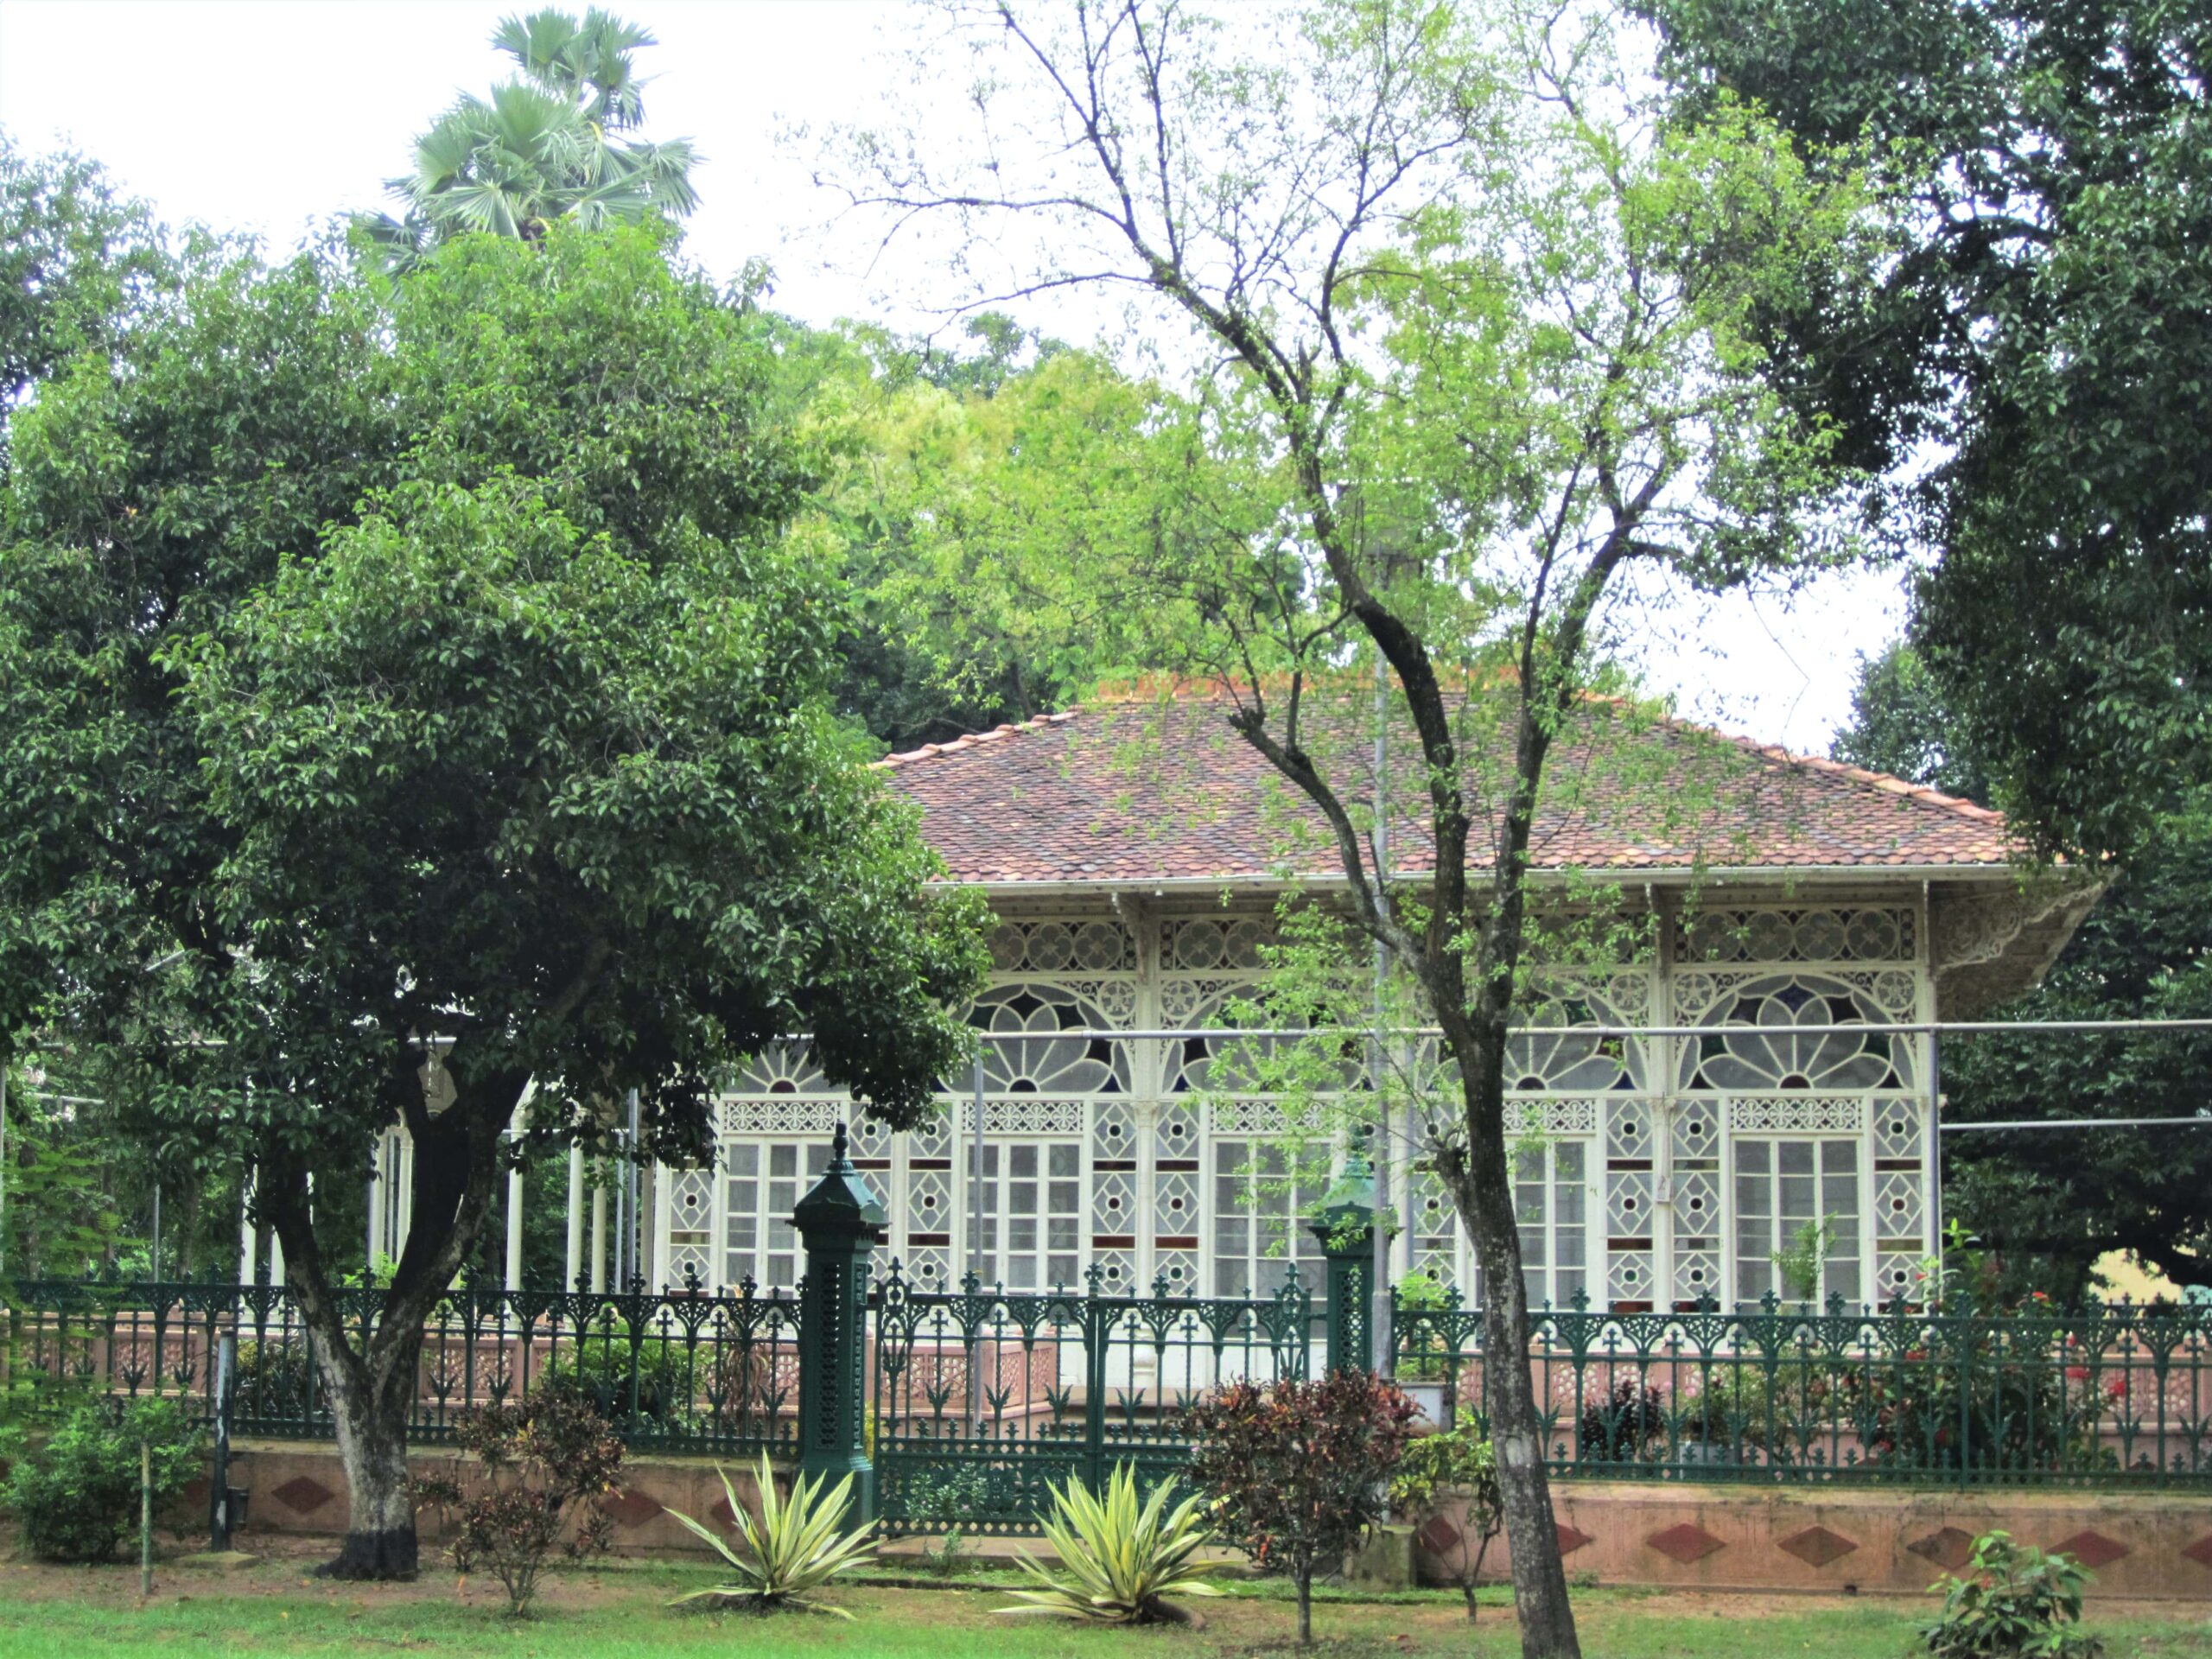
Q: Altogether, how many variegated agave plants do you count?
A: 2